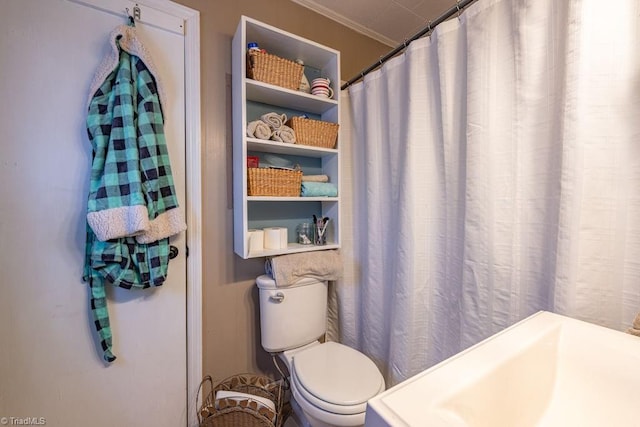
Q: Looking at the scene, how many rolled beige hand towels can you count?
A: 3